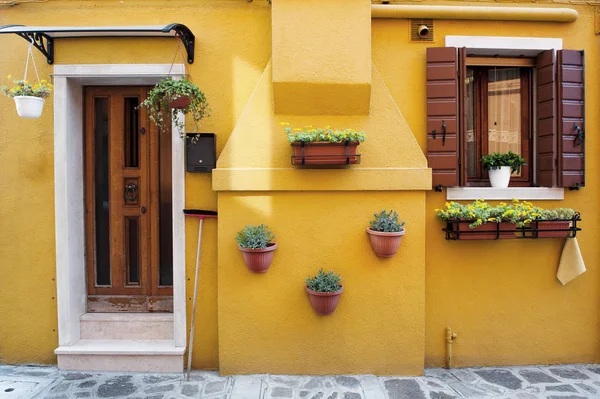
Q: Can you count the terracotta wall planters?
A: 3